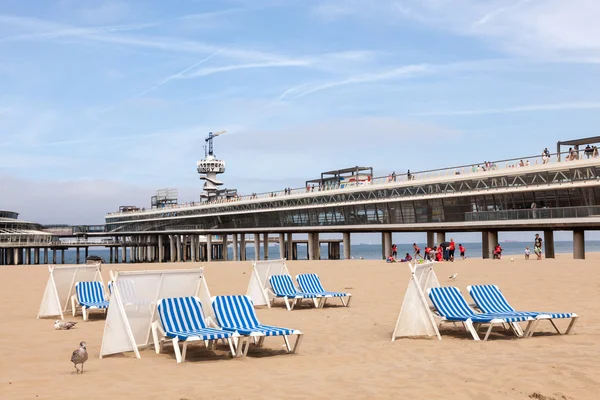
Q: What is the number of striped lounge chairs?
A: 8